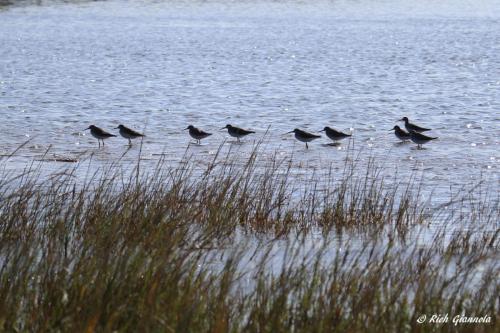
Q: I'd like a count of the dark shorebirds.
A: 9